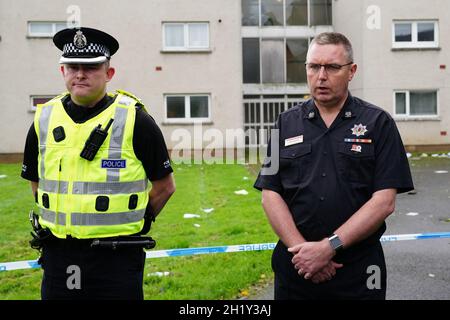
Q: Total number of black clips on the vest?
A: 4